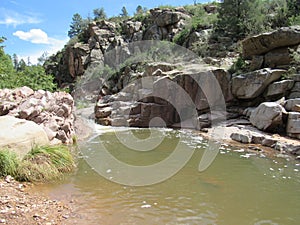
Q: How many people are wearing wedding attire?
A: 0